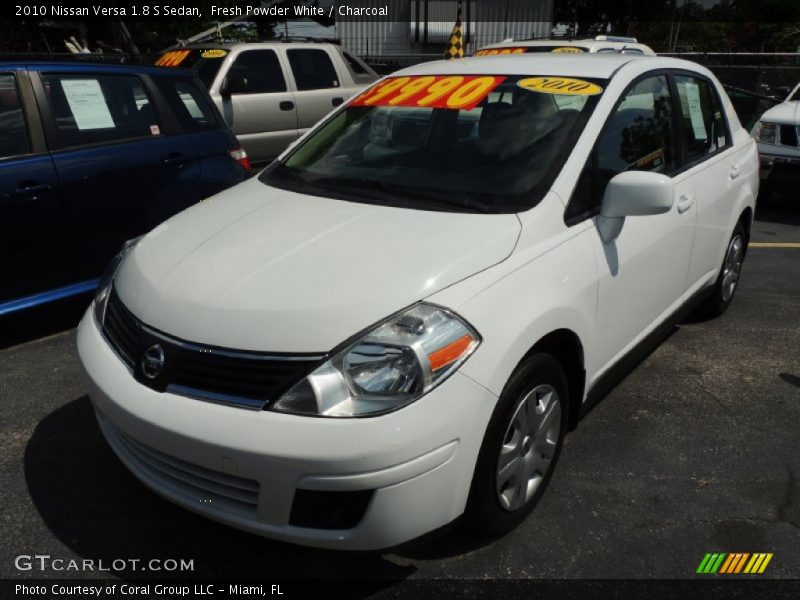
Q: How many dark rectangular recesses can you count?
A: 1